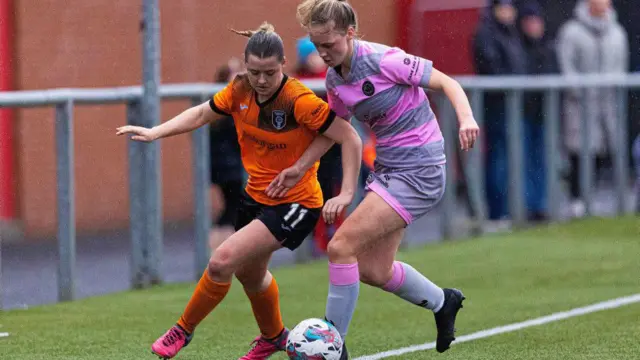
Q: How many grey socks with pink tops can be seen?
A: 2